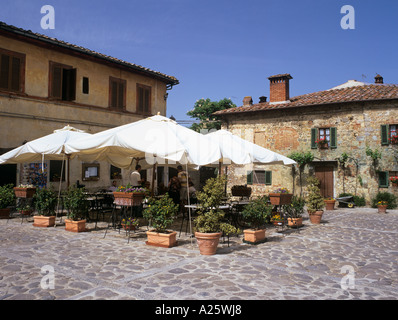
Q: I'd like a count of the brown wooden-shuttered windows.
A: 4